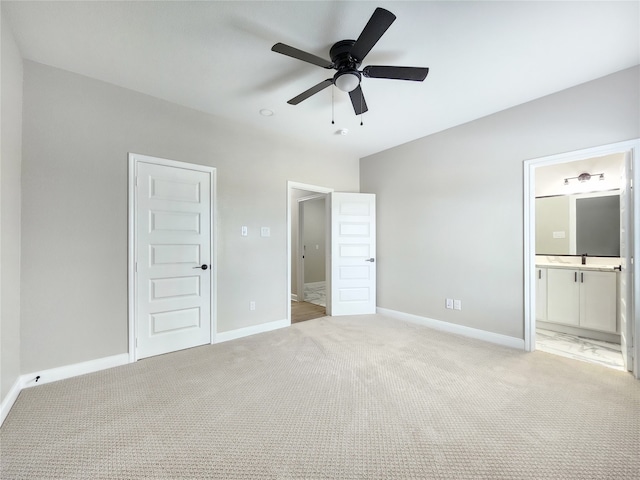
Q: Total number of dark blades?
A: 5